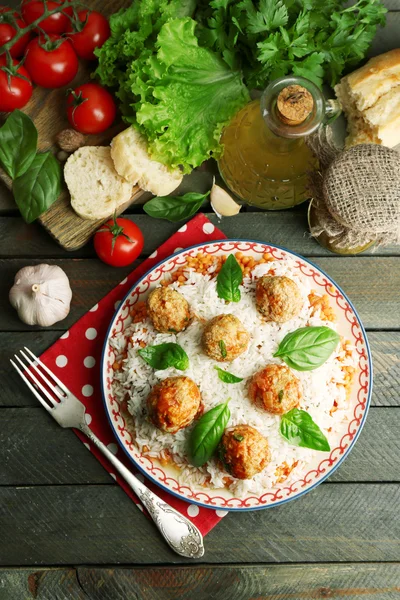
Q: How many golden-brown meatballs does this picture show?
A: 6